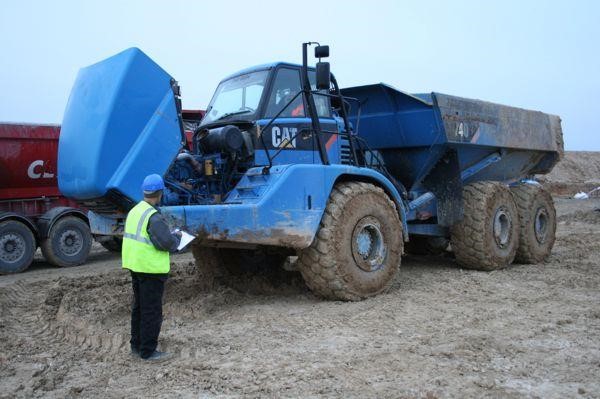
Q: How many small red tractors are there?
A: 0